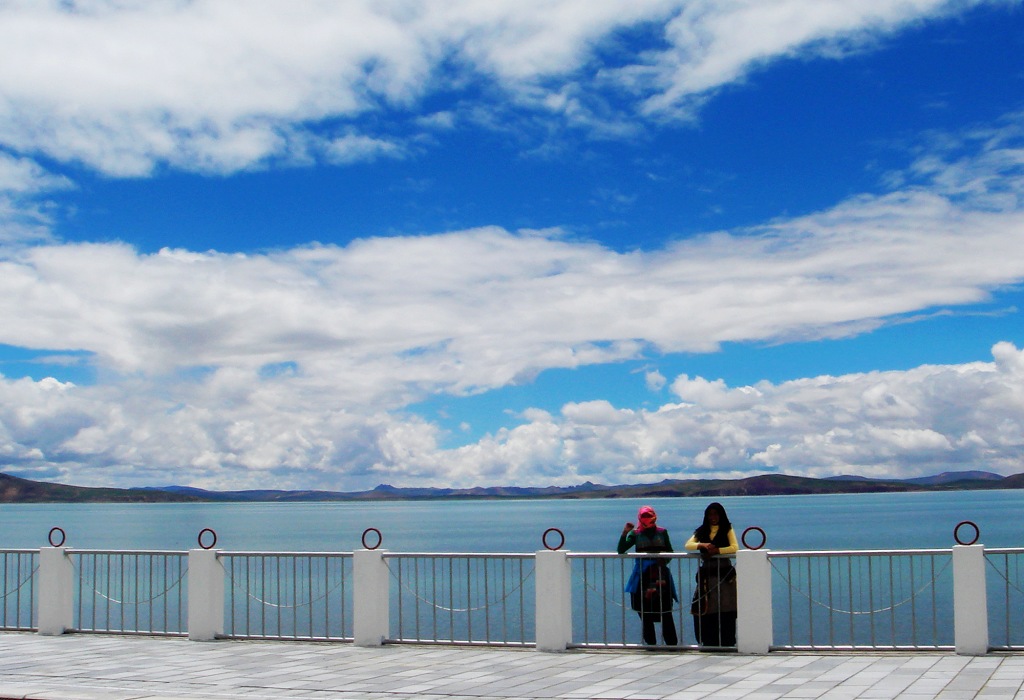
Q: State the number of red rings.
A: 6